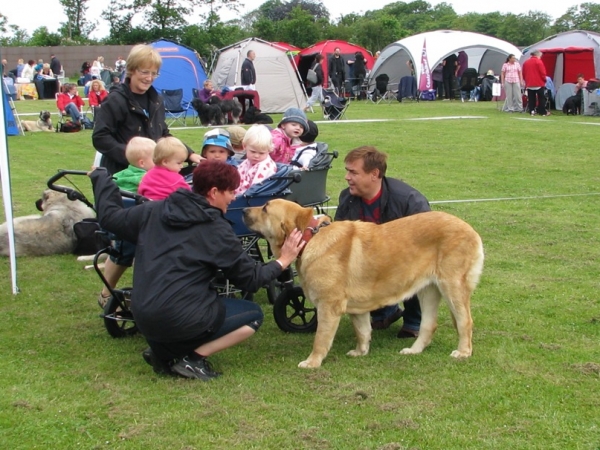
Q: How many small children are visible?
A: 7